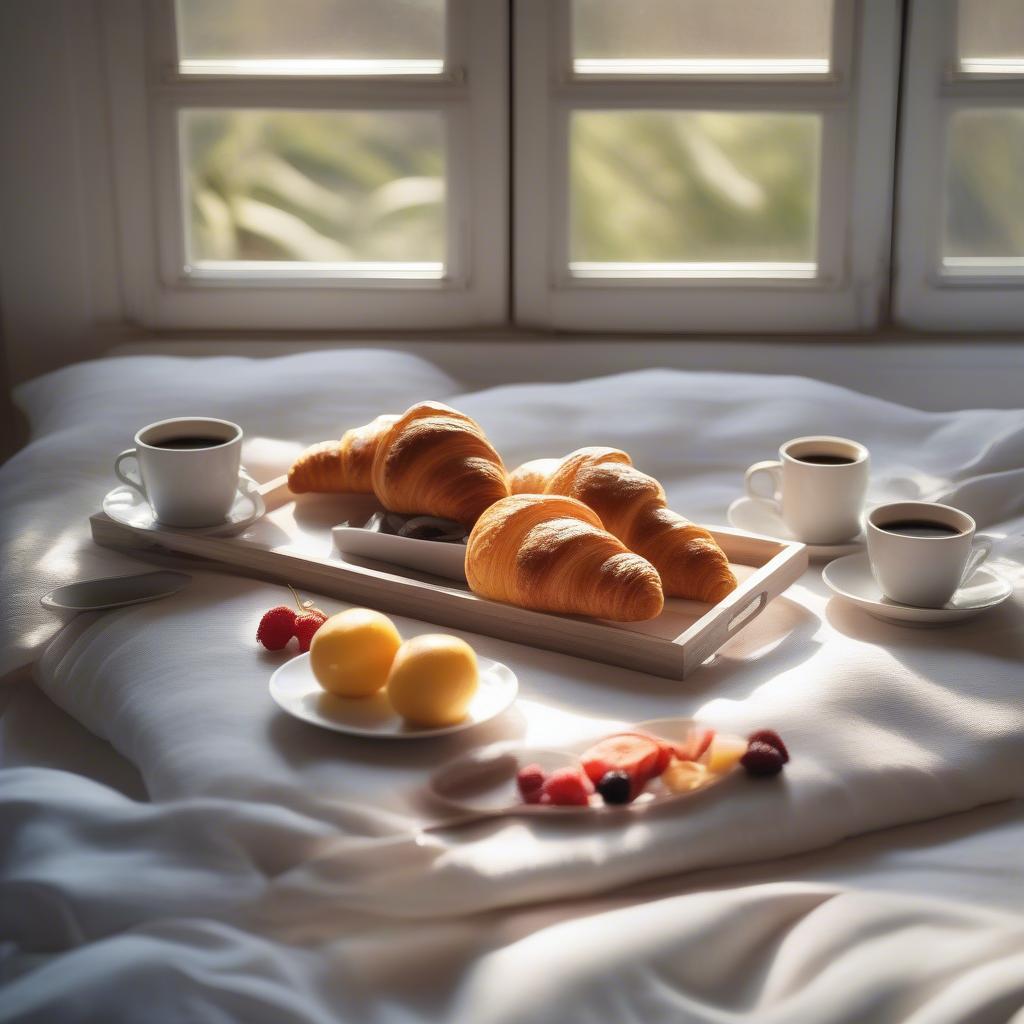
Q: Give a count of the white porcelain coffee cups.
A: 3